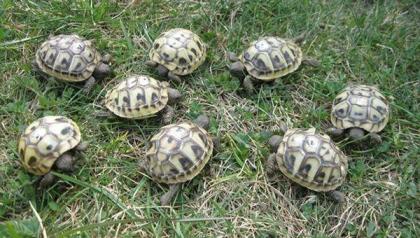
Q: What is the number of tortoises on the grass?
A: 8